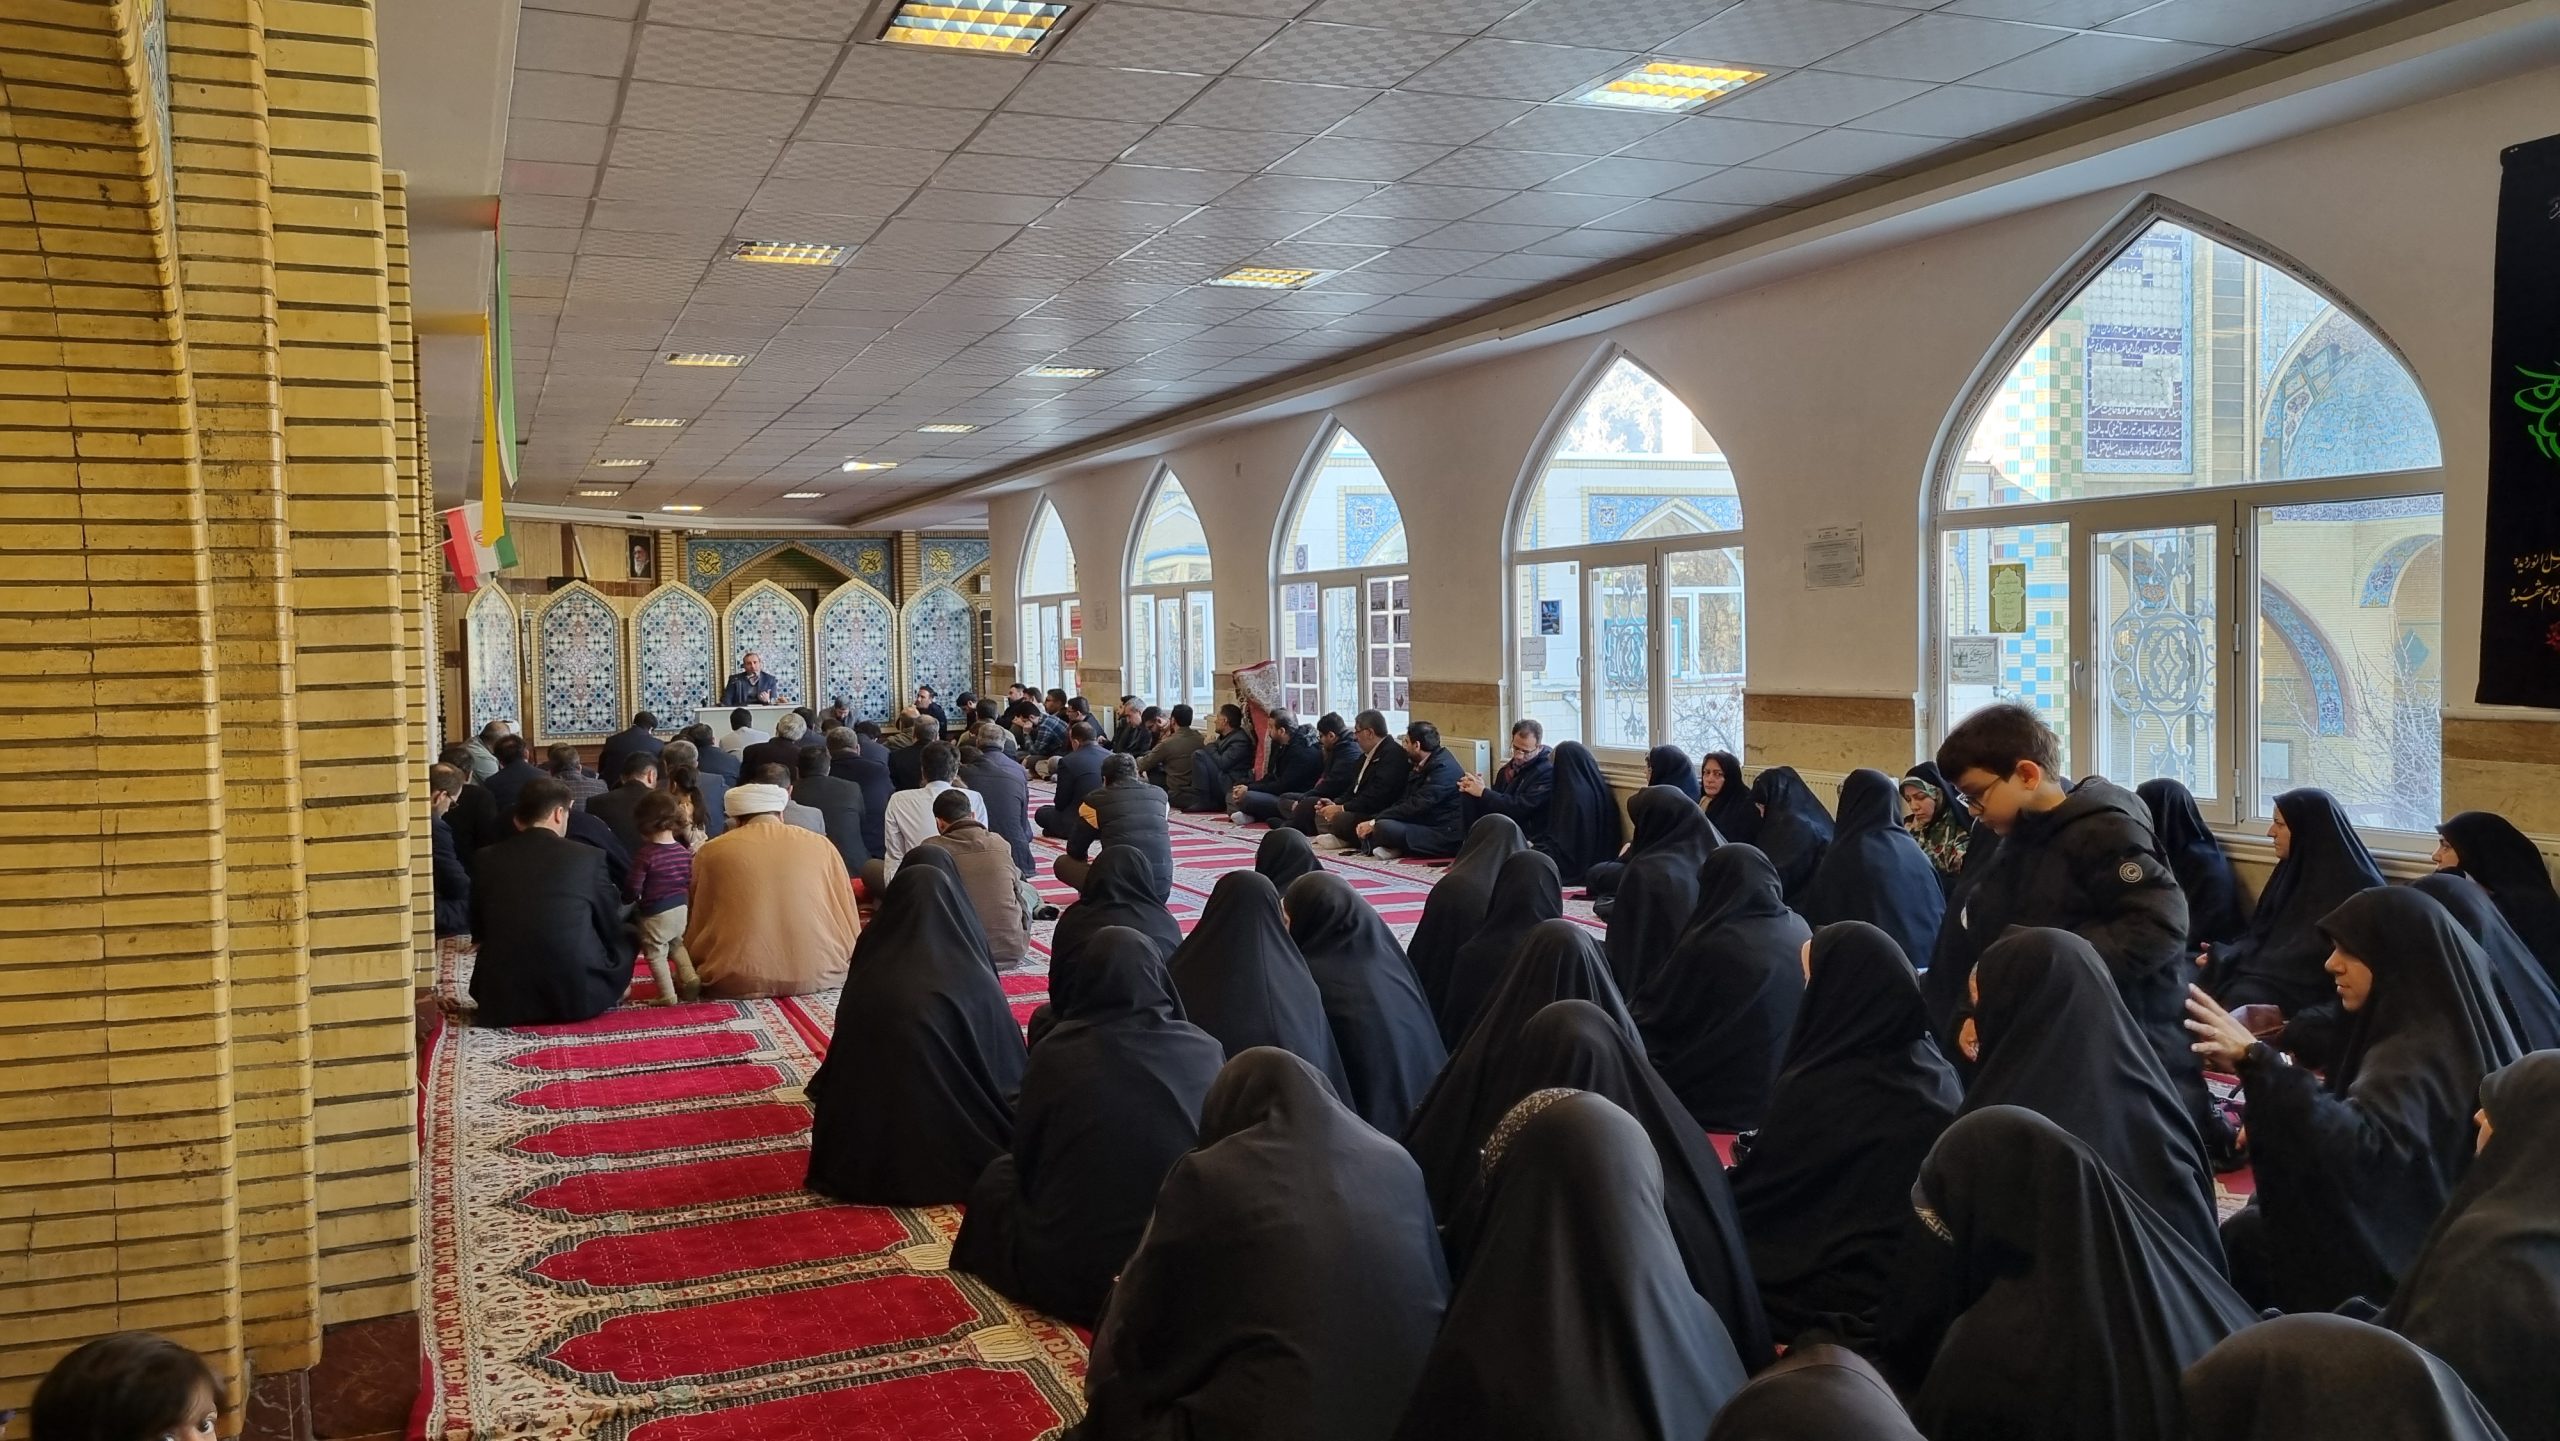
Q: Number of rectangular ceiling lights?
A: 13